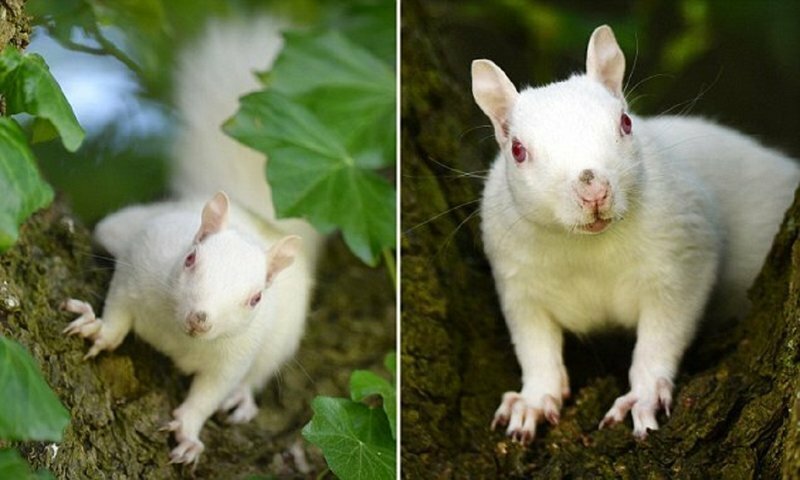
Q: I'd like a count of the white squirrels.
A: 2